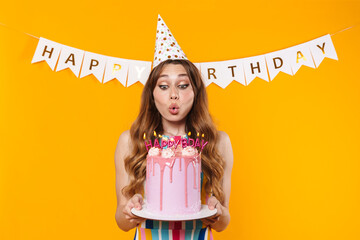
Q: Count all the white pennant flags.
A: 11